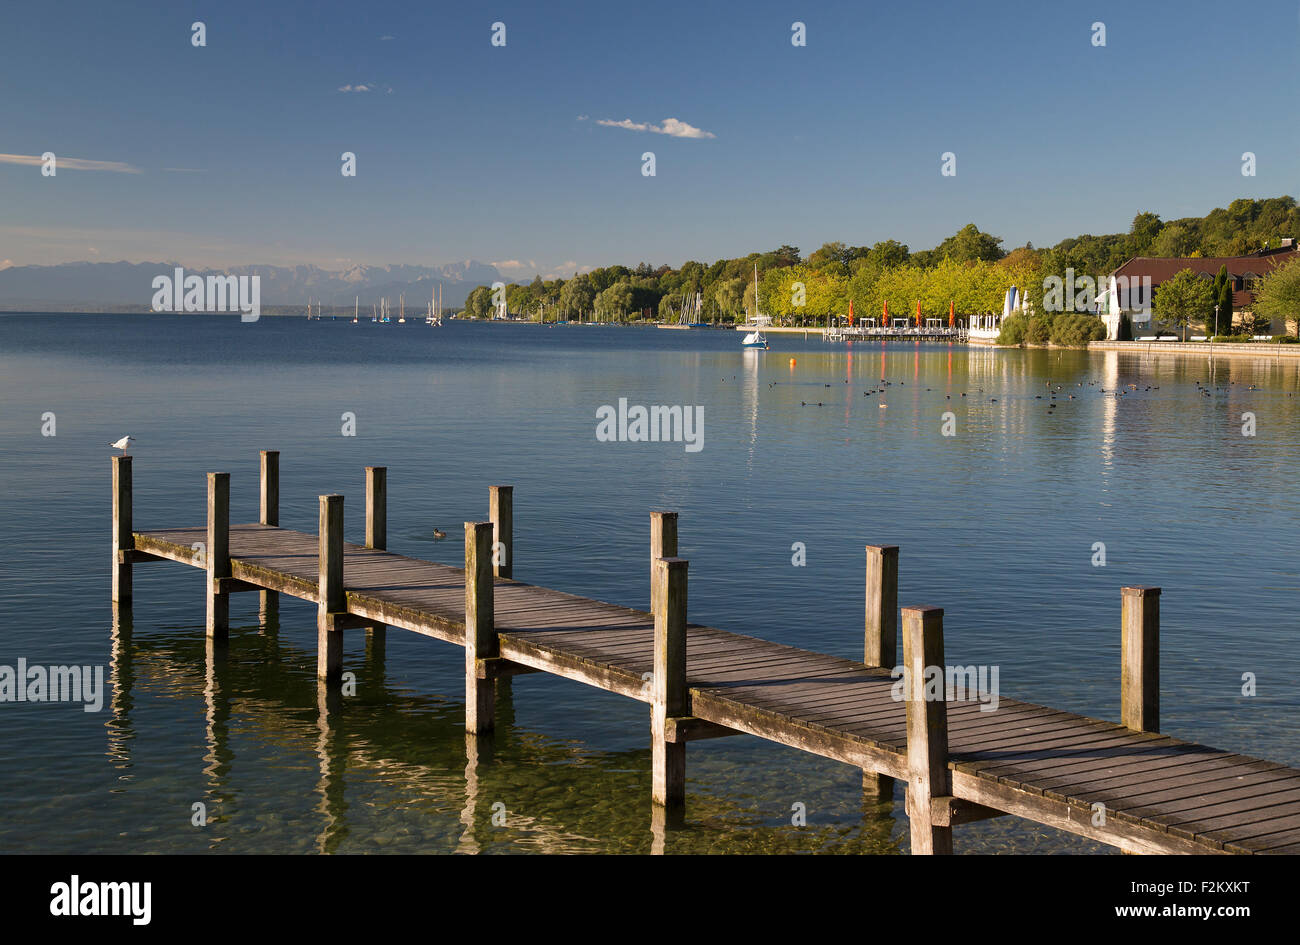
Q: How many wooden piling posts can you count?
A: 12